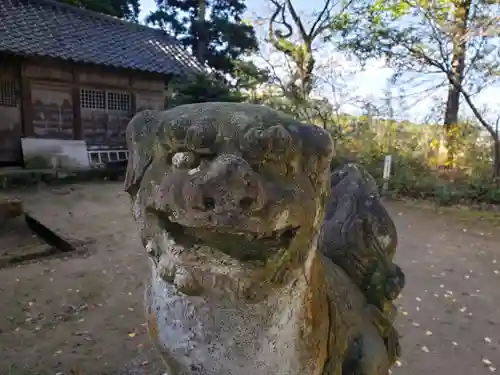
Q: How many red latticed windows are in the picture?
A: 0